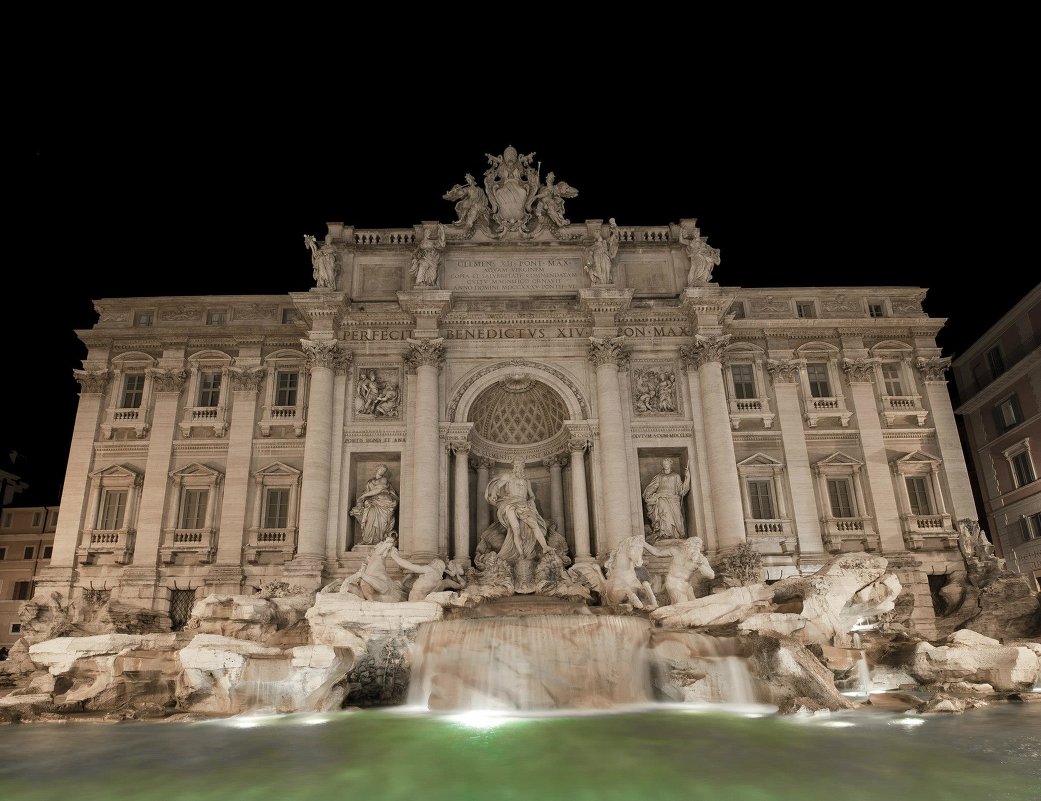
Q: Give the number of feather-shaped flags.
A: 0